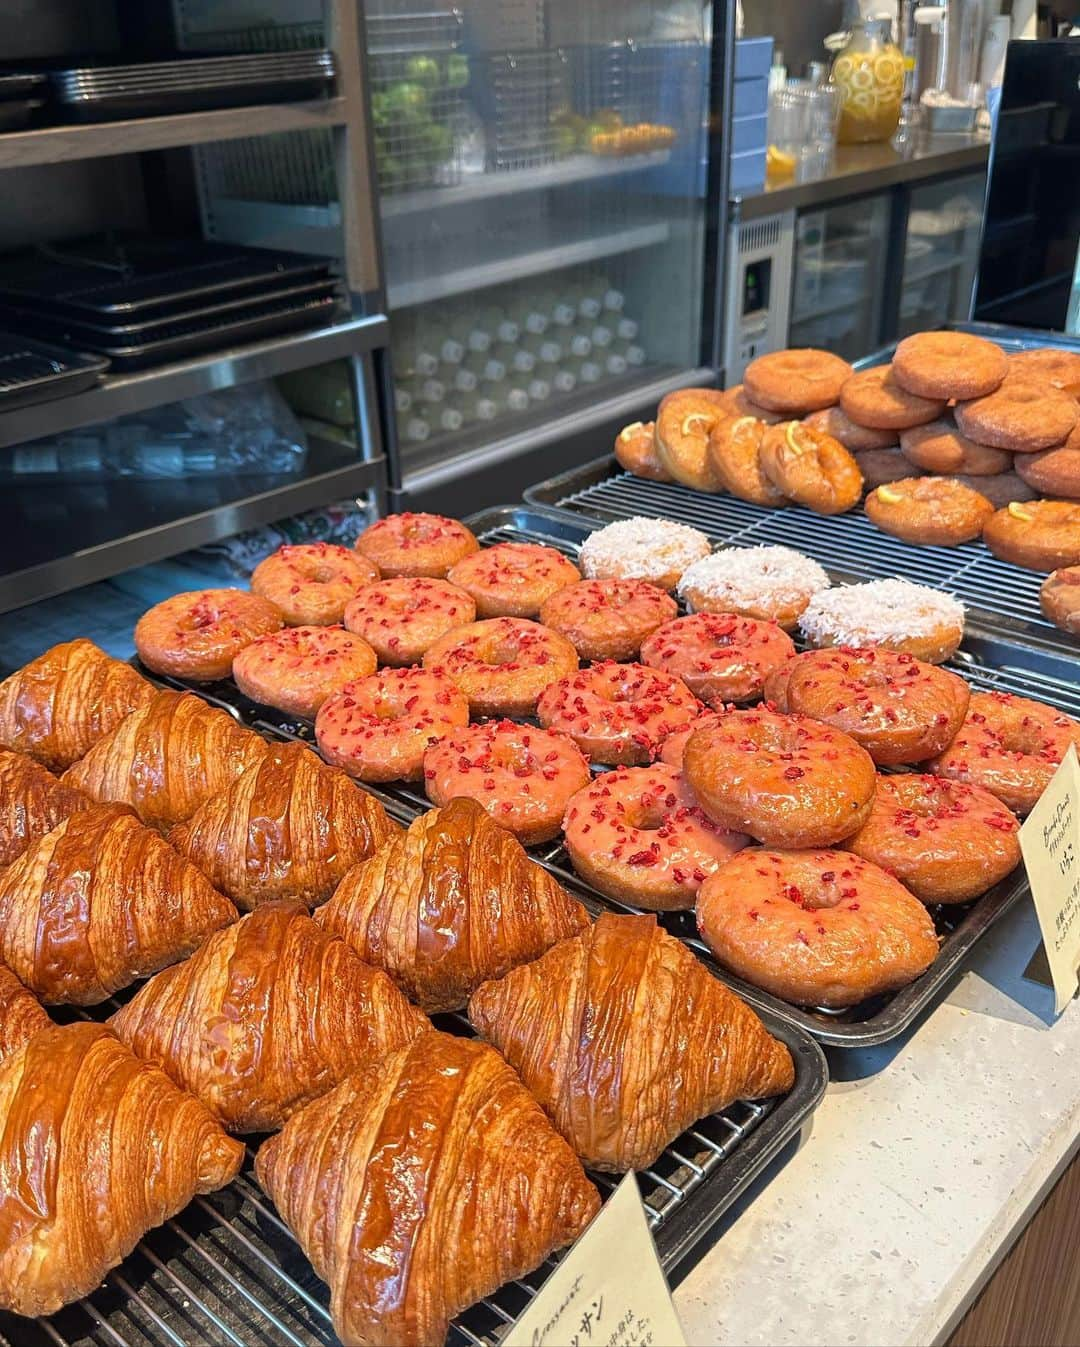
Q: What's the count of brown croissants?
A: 11